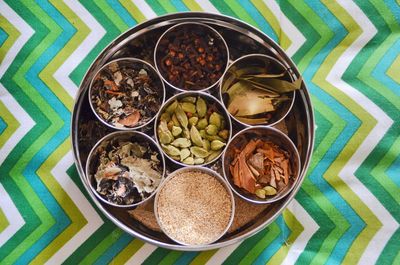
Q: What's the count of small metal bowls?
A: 7